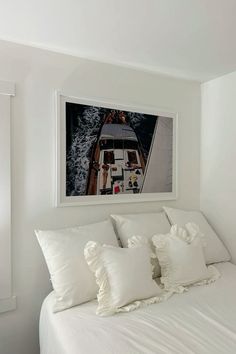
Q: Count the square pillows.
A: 5